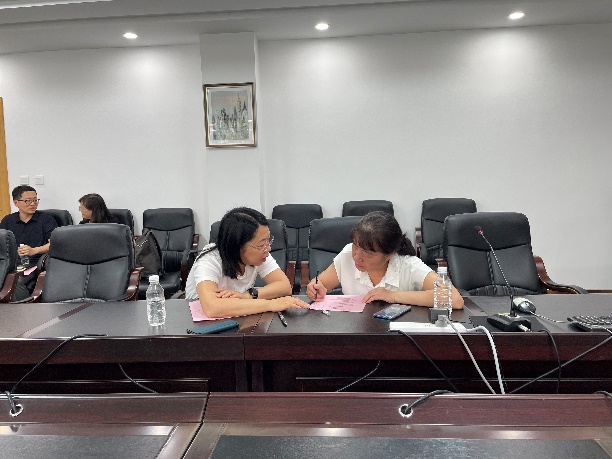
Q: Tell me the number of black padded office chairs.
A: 11